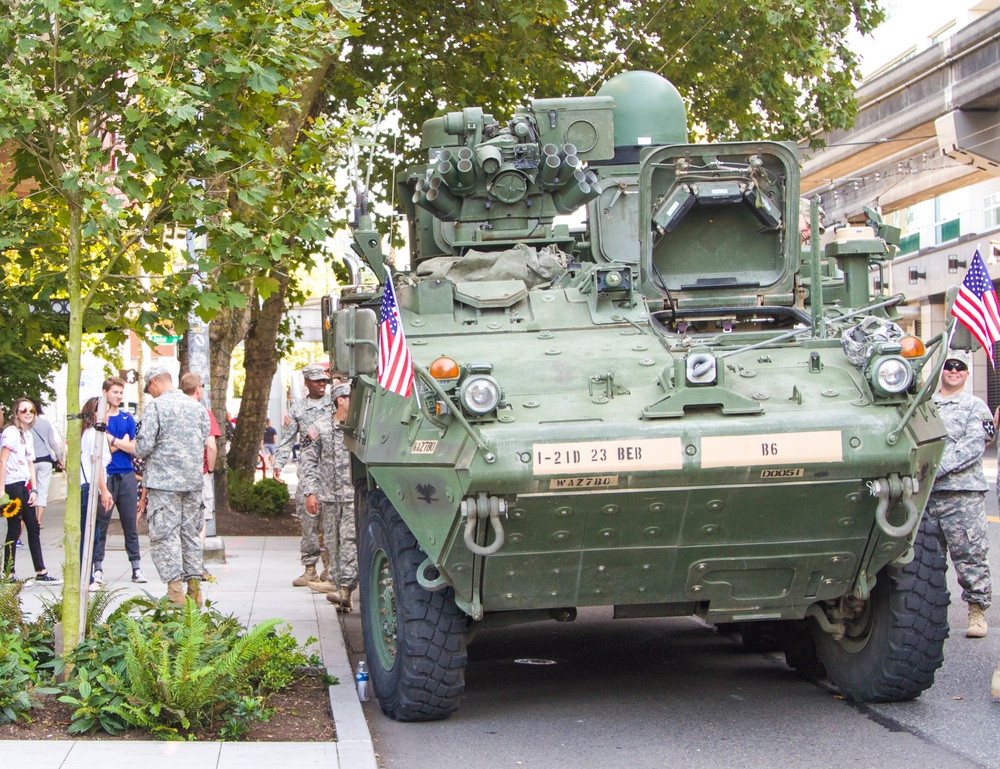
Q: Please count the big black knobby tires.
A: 2